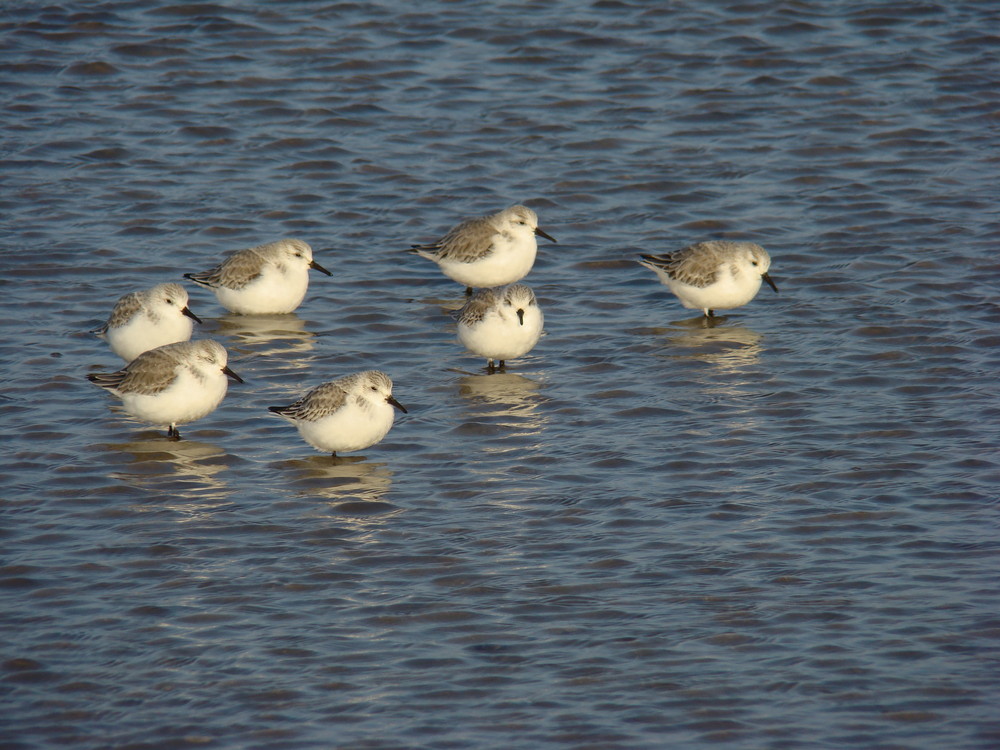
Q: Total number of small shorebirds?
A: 7